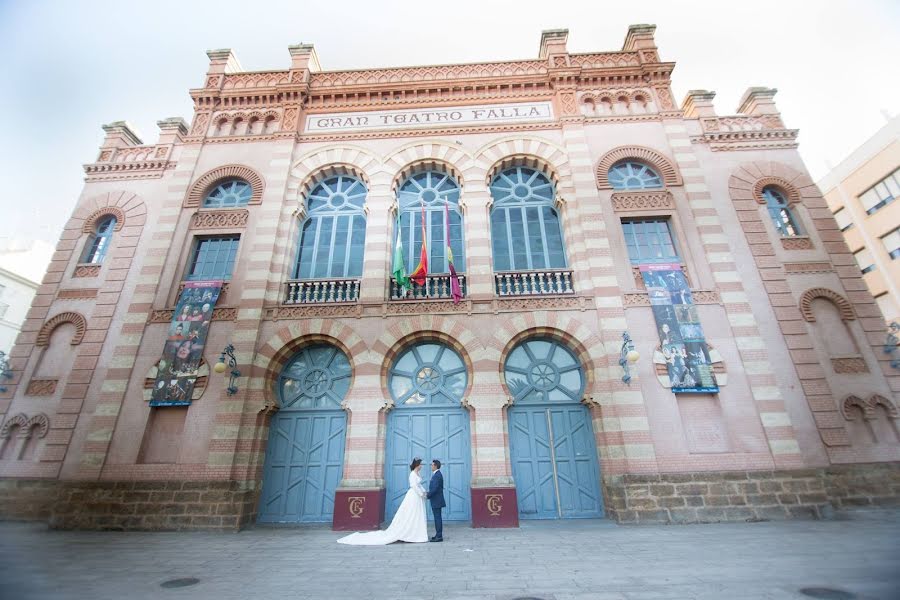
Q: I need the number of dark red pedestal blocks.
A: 2